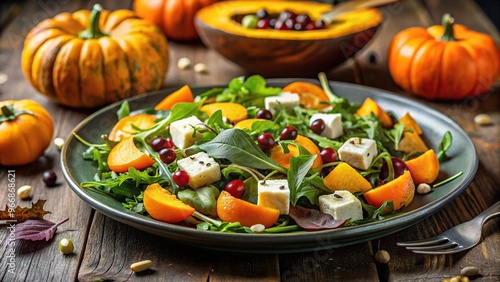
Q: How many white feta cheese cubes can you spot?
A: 7